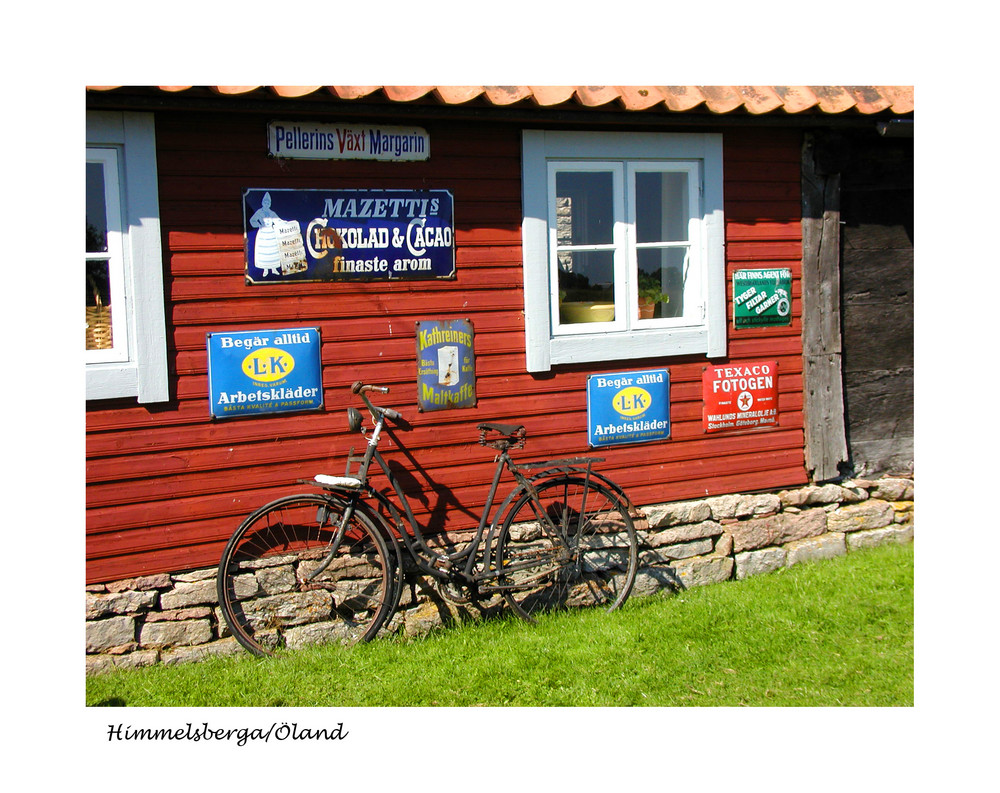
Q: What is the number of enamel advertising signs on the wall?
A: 7